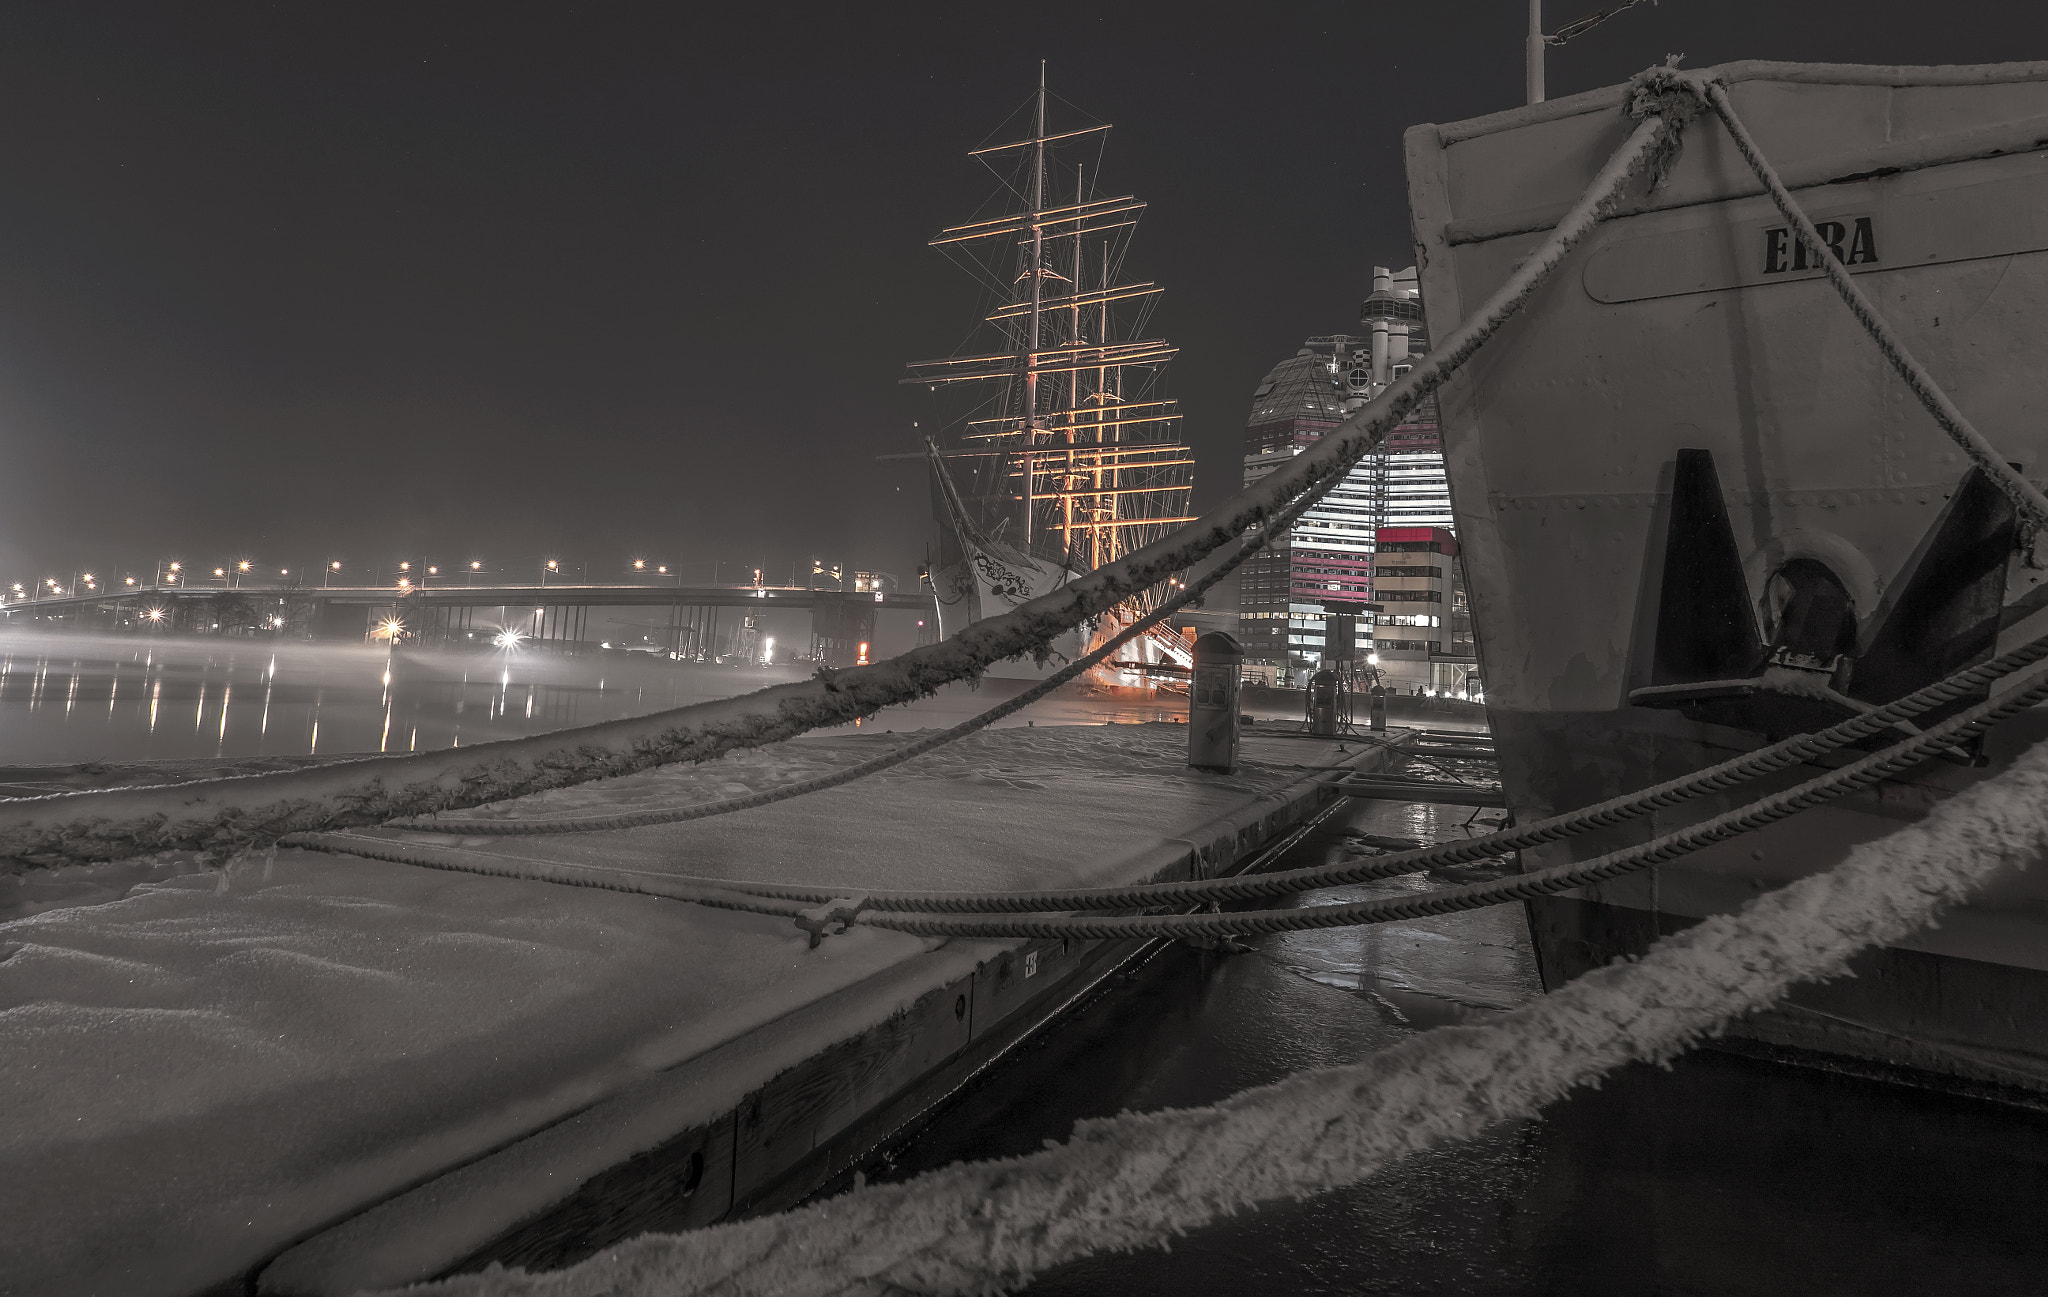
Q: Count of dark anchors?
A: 1